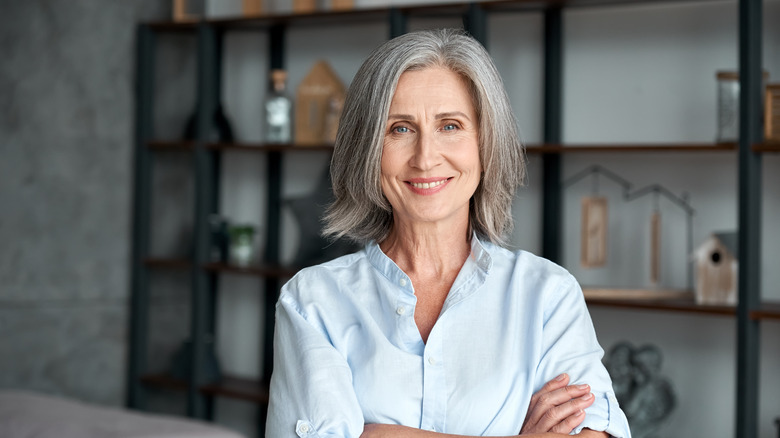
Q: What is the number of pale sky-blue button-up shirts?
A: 1